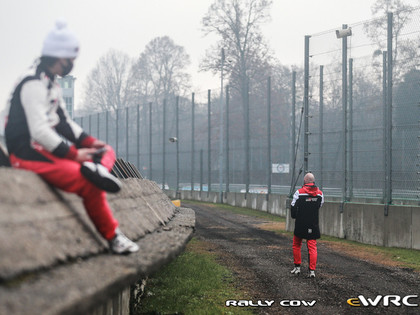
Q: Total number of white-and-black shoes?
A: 4